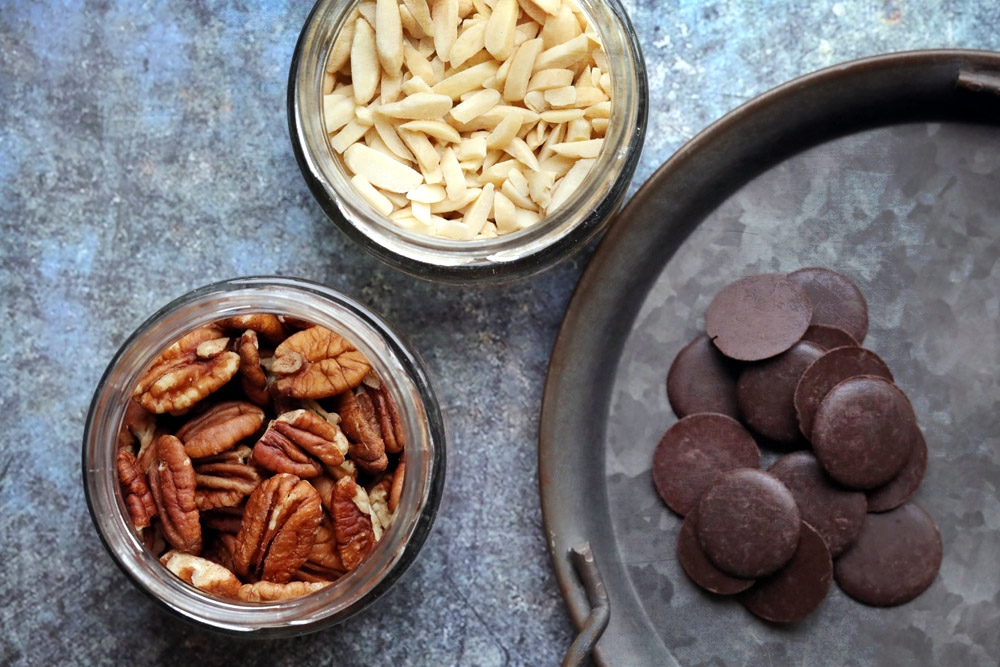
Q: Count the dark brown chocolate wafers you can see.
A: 14